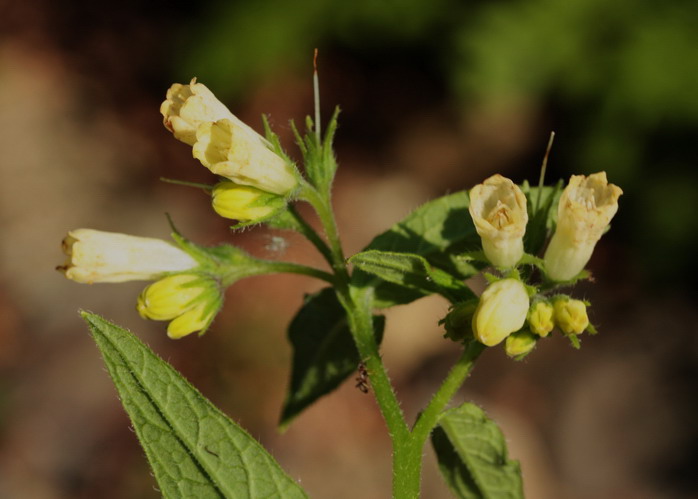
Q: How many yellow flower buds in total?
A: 7